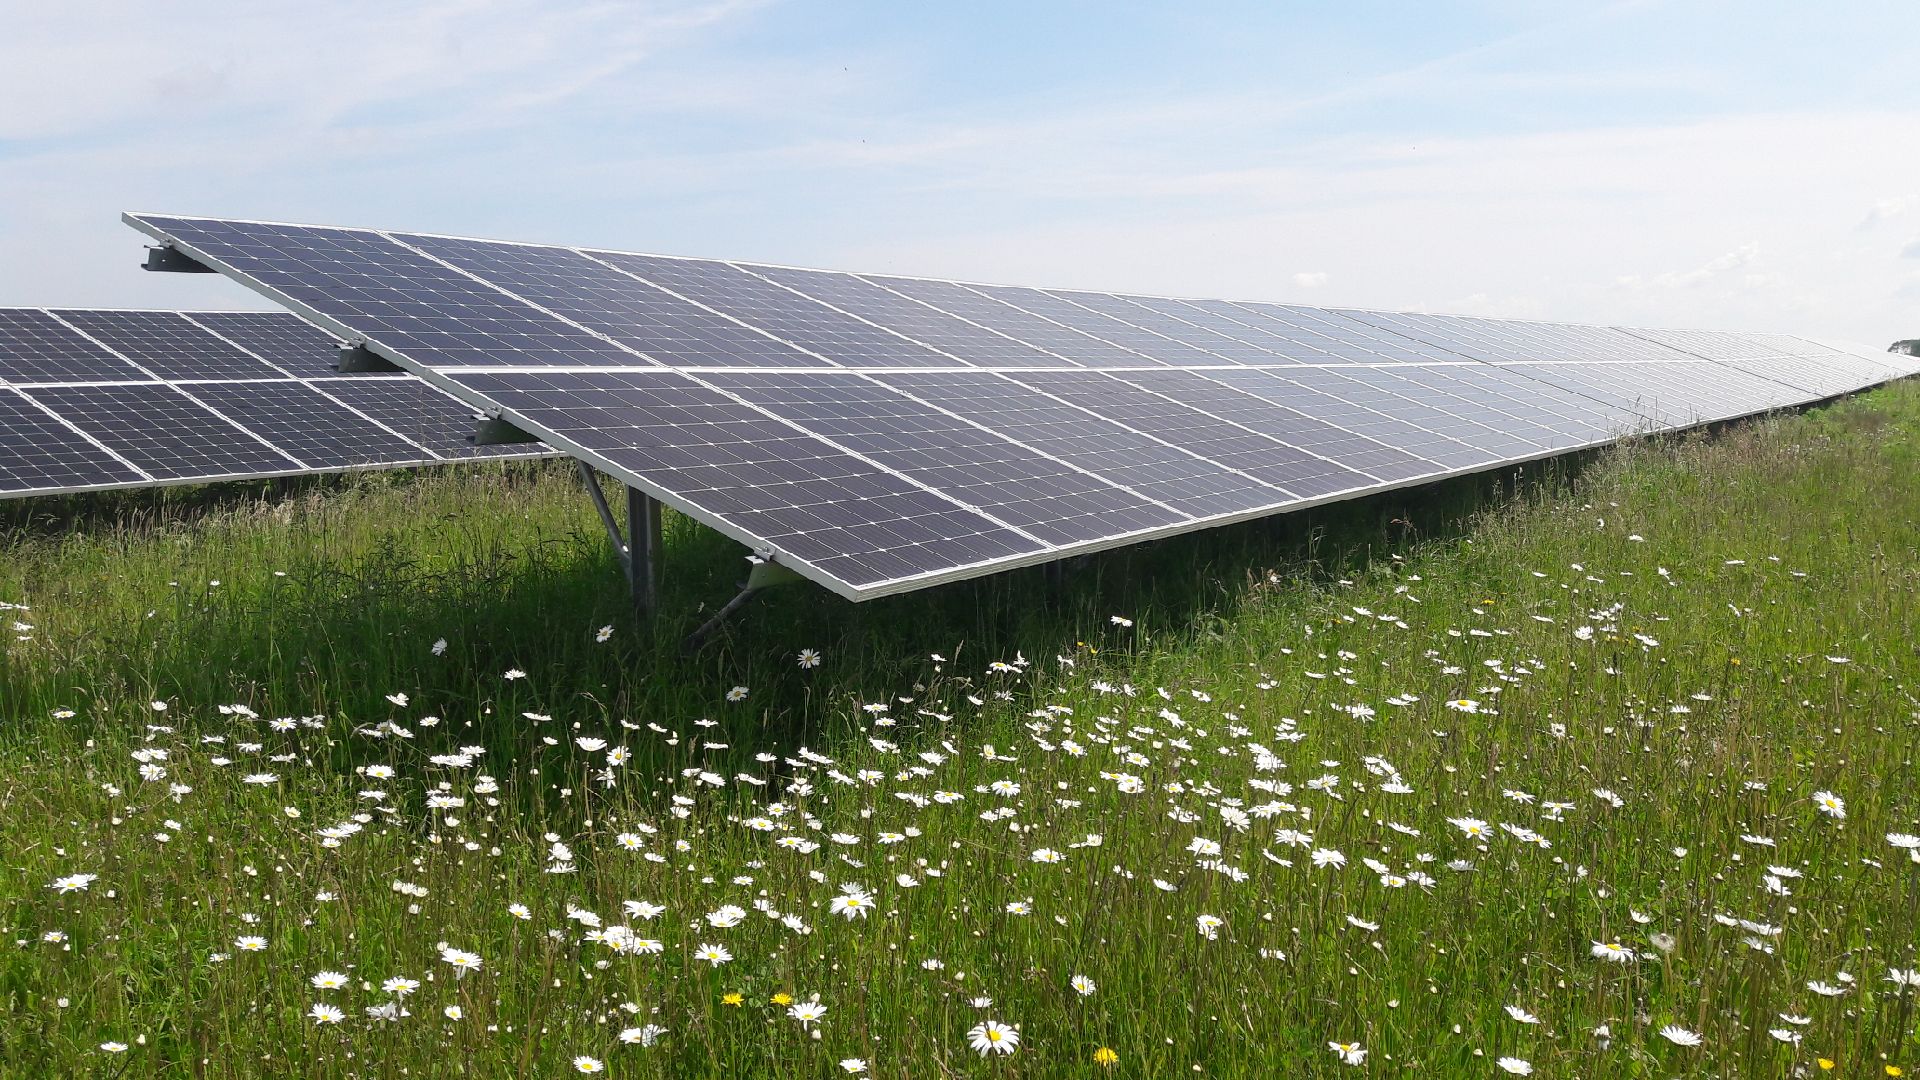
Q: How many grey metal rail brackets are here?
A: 4